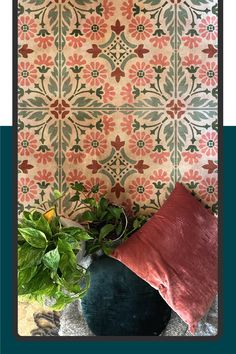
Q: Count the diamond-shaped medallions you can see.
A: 2